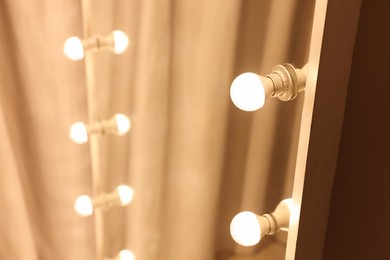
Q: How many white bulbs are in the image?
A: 9